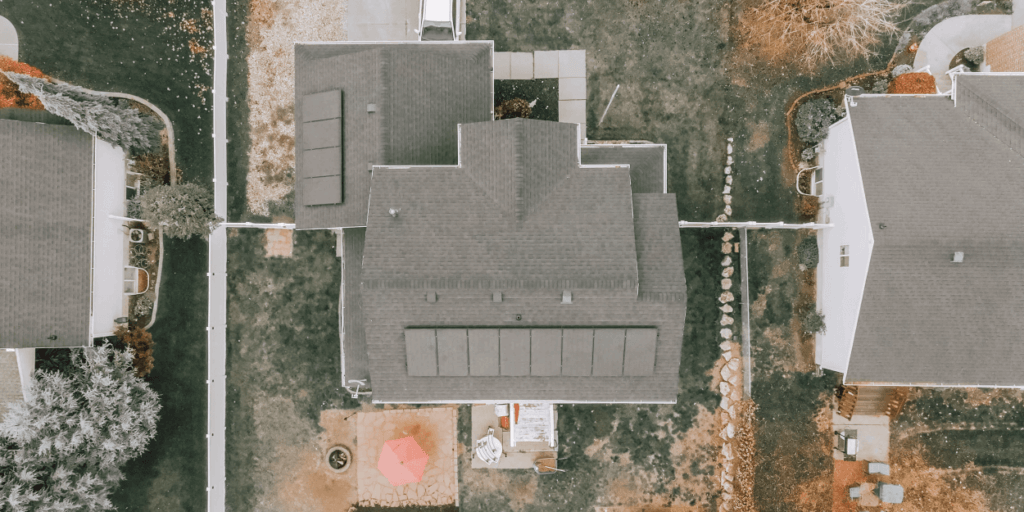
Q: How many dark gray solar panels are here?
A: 12